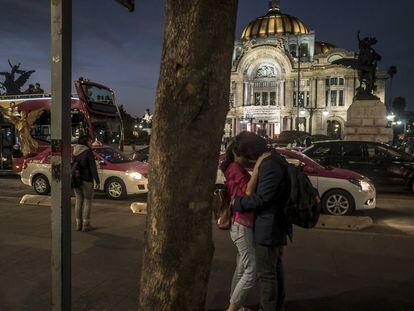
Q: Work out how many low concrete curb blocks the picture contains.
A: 3